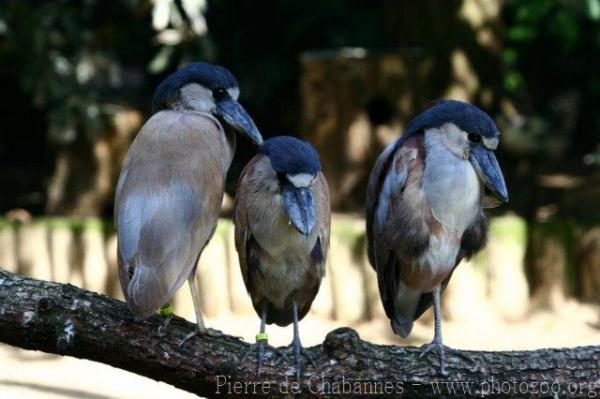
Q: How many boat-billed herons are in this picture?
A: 3